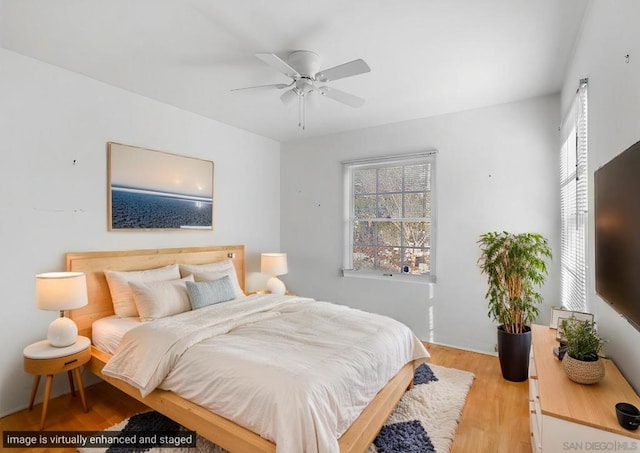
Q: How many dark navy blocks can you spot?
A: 3